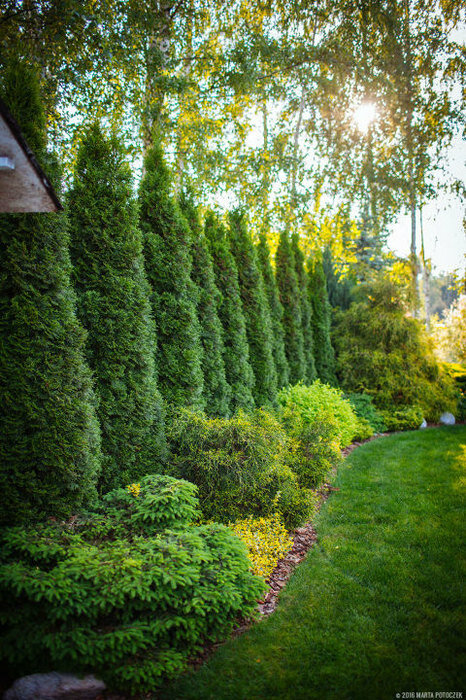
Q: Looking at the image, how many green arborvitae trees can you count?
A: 10